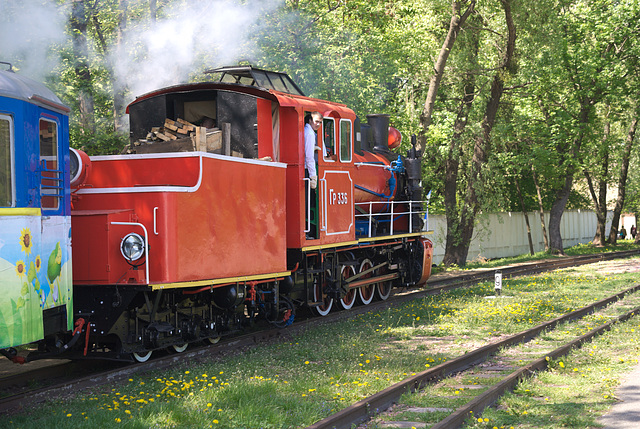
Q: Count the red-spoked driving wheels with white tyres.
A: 4